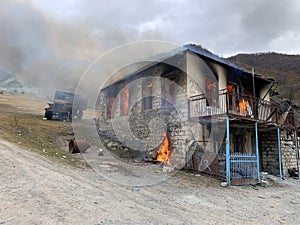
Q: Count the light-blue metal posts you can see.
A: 4